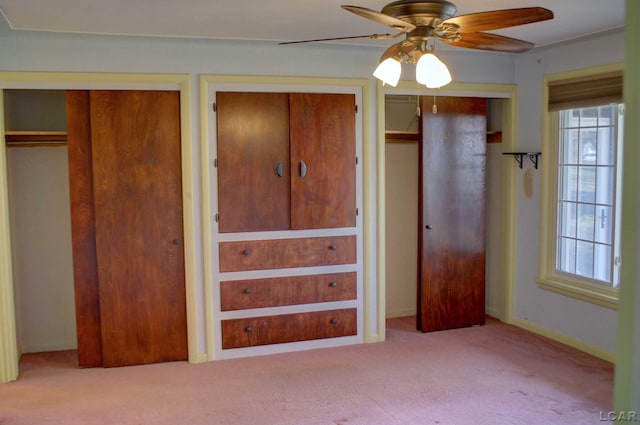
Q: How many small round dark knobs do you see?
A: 8